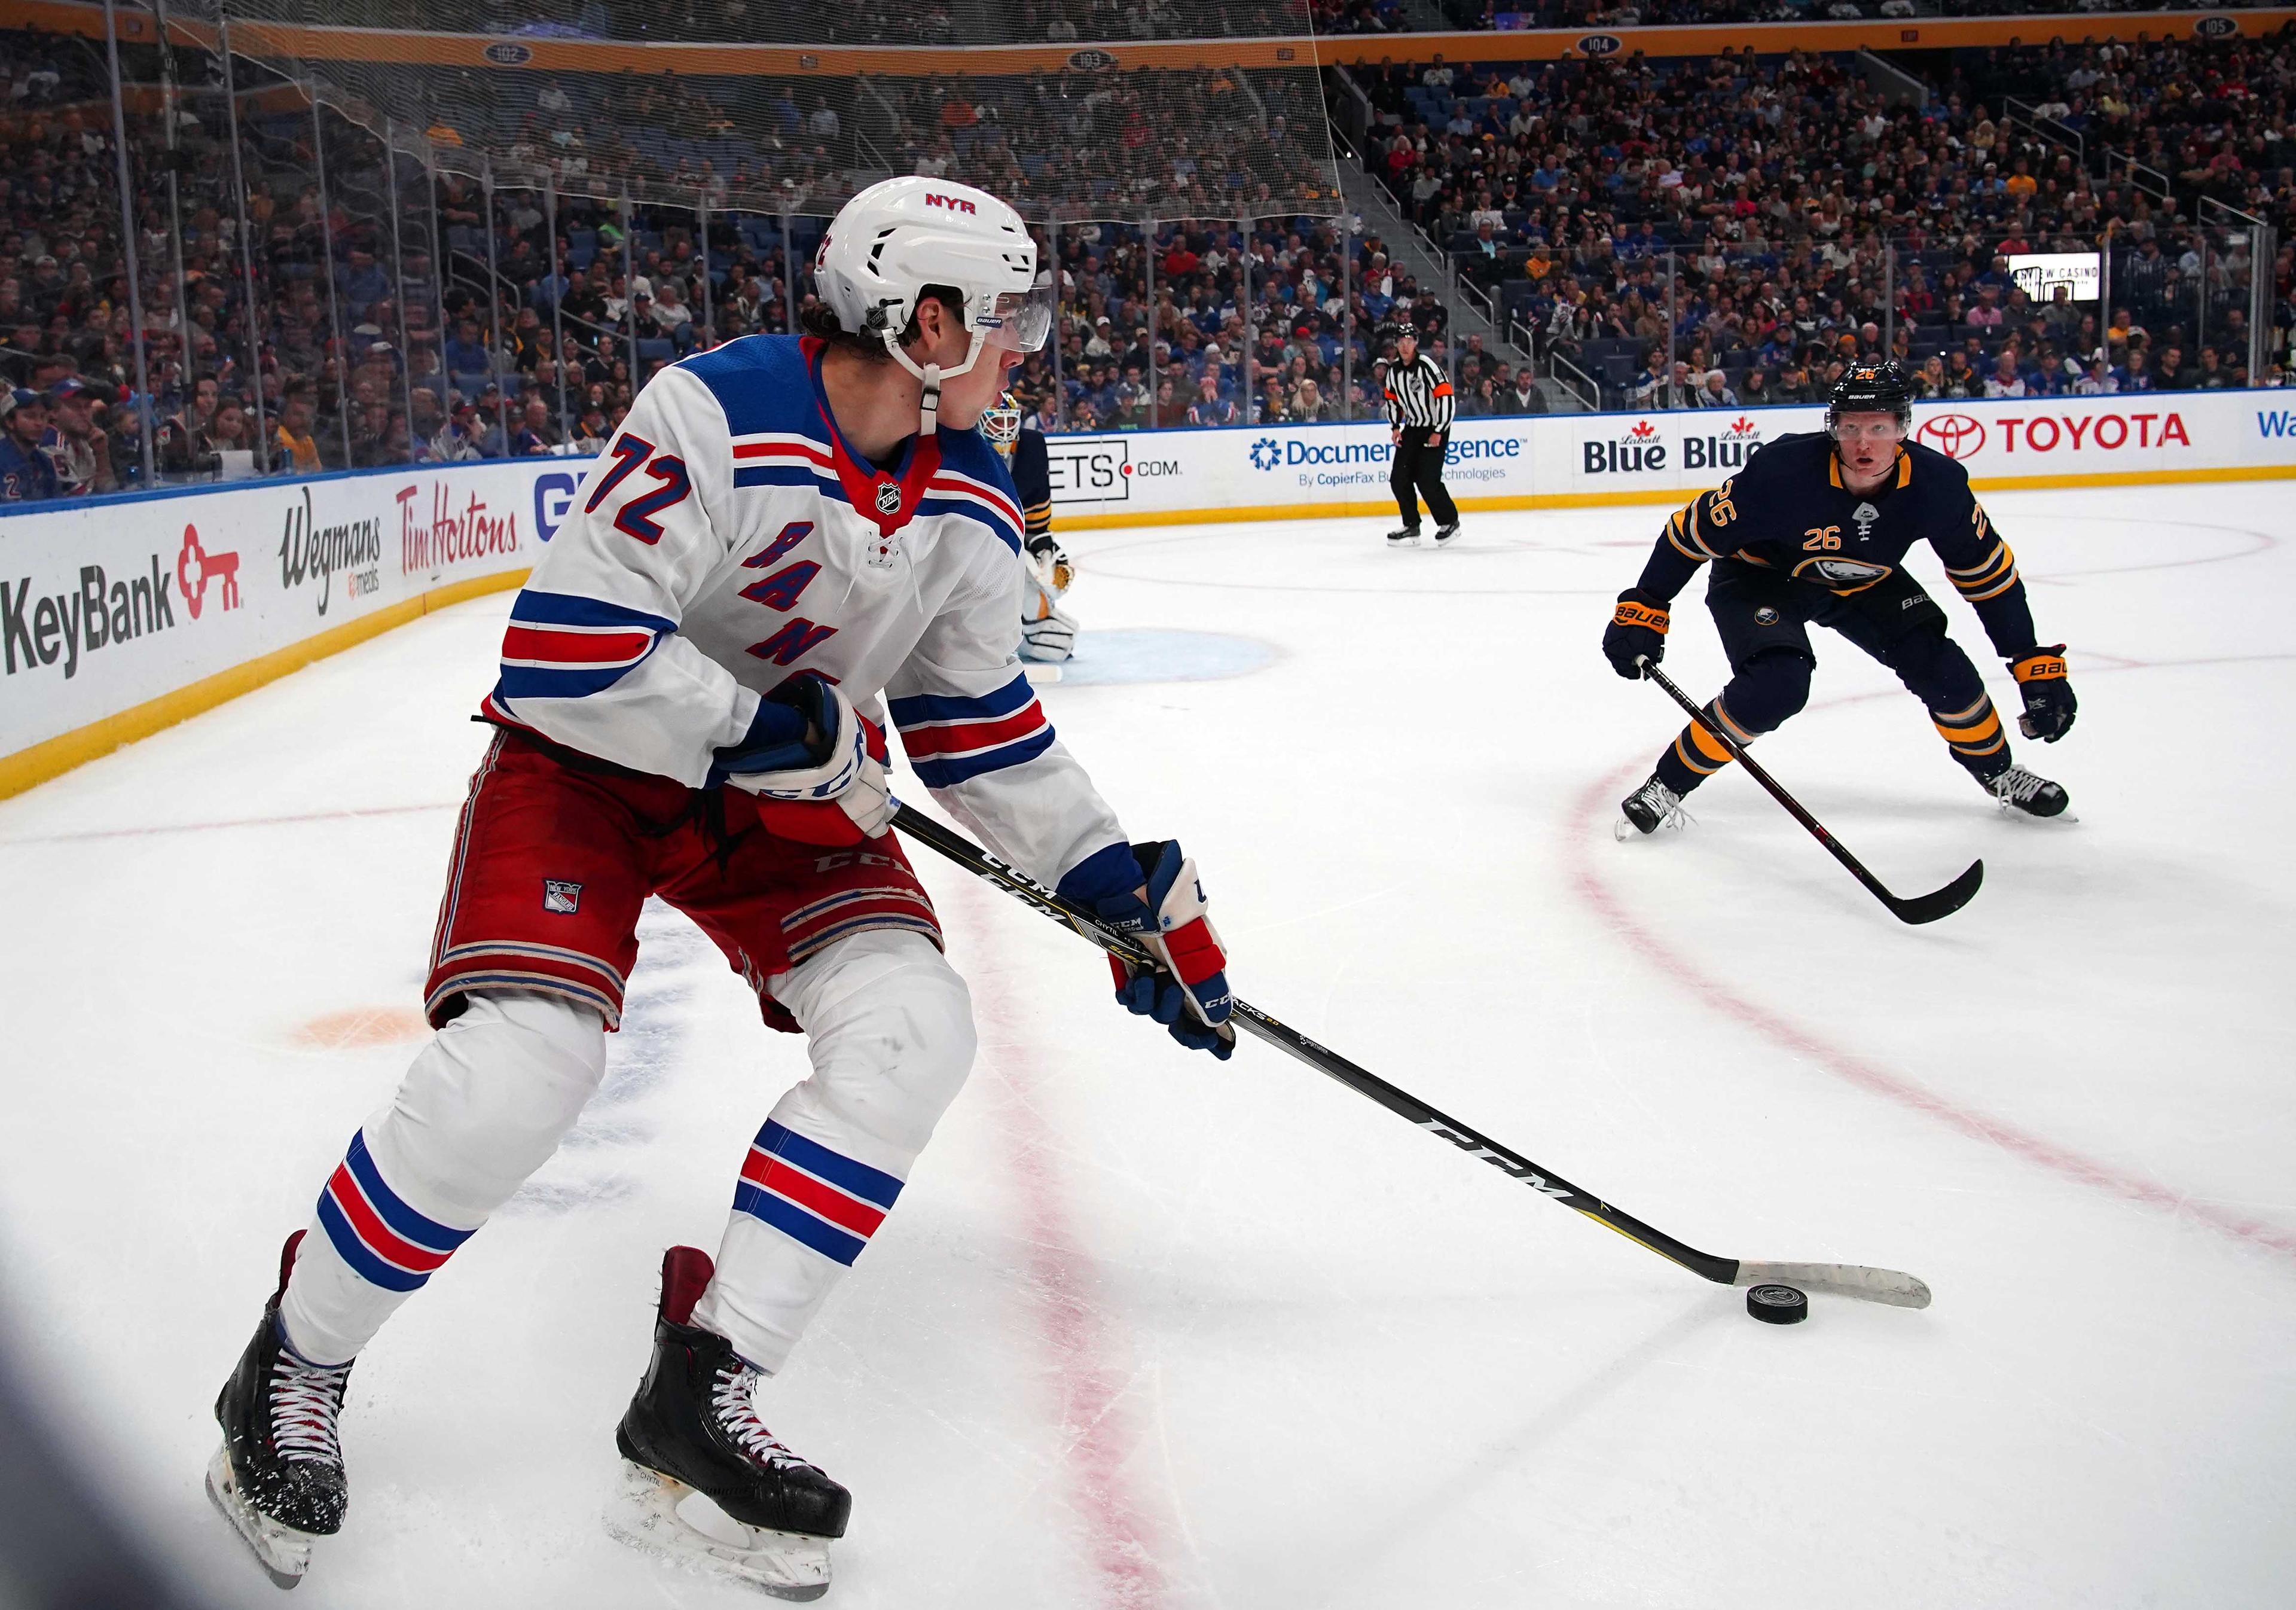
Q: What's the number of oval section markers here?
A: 4